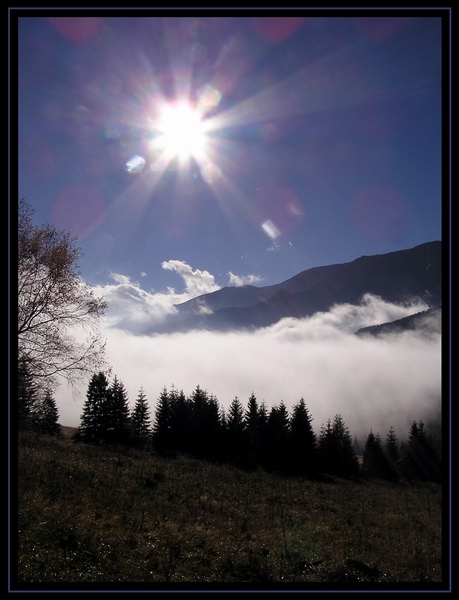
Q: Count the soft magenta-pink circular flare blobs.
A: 6